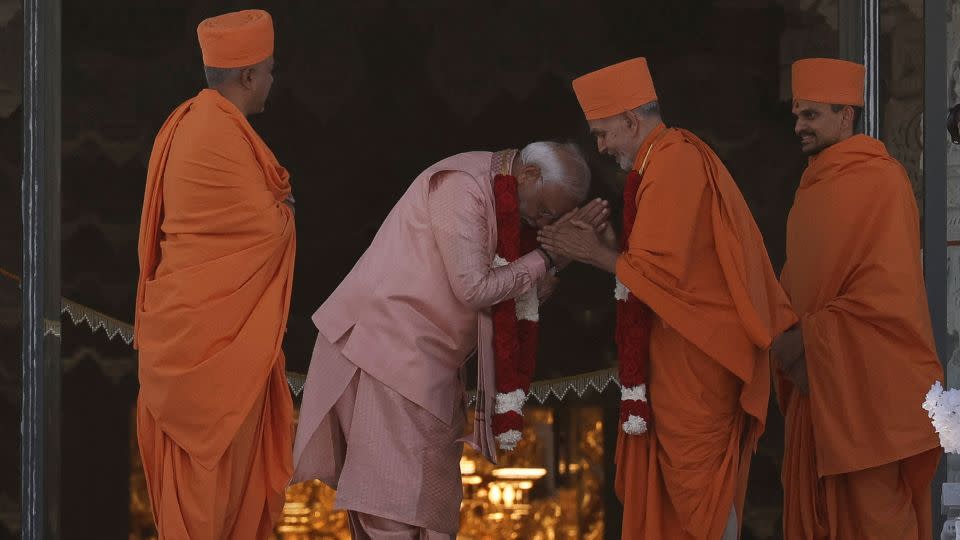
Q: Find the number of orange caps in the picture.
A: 3